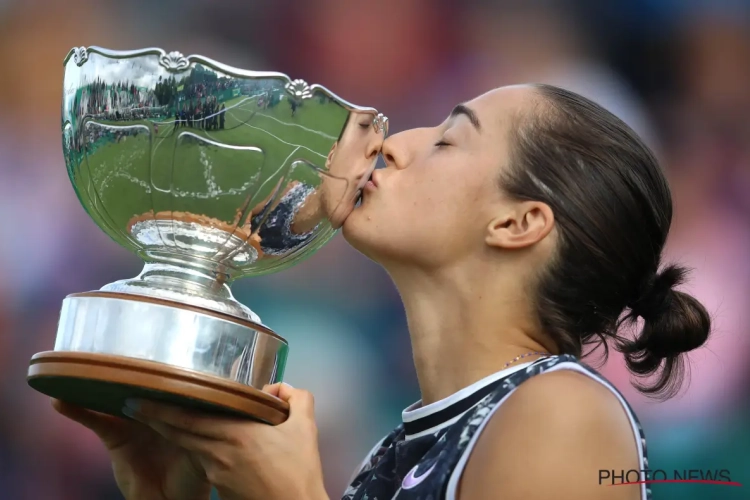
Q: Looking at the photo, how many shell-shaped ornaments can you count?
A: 4